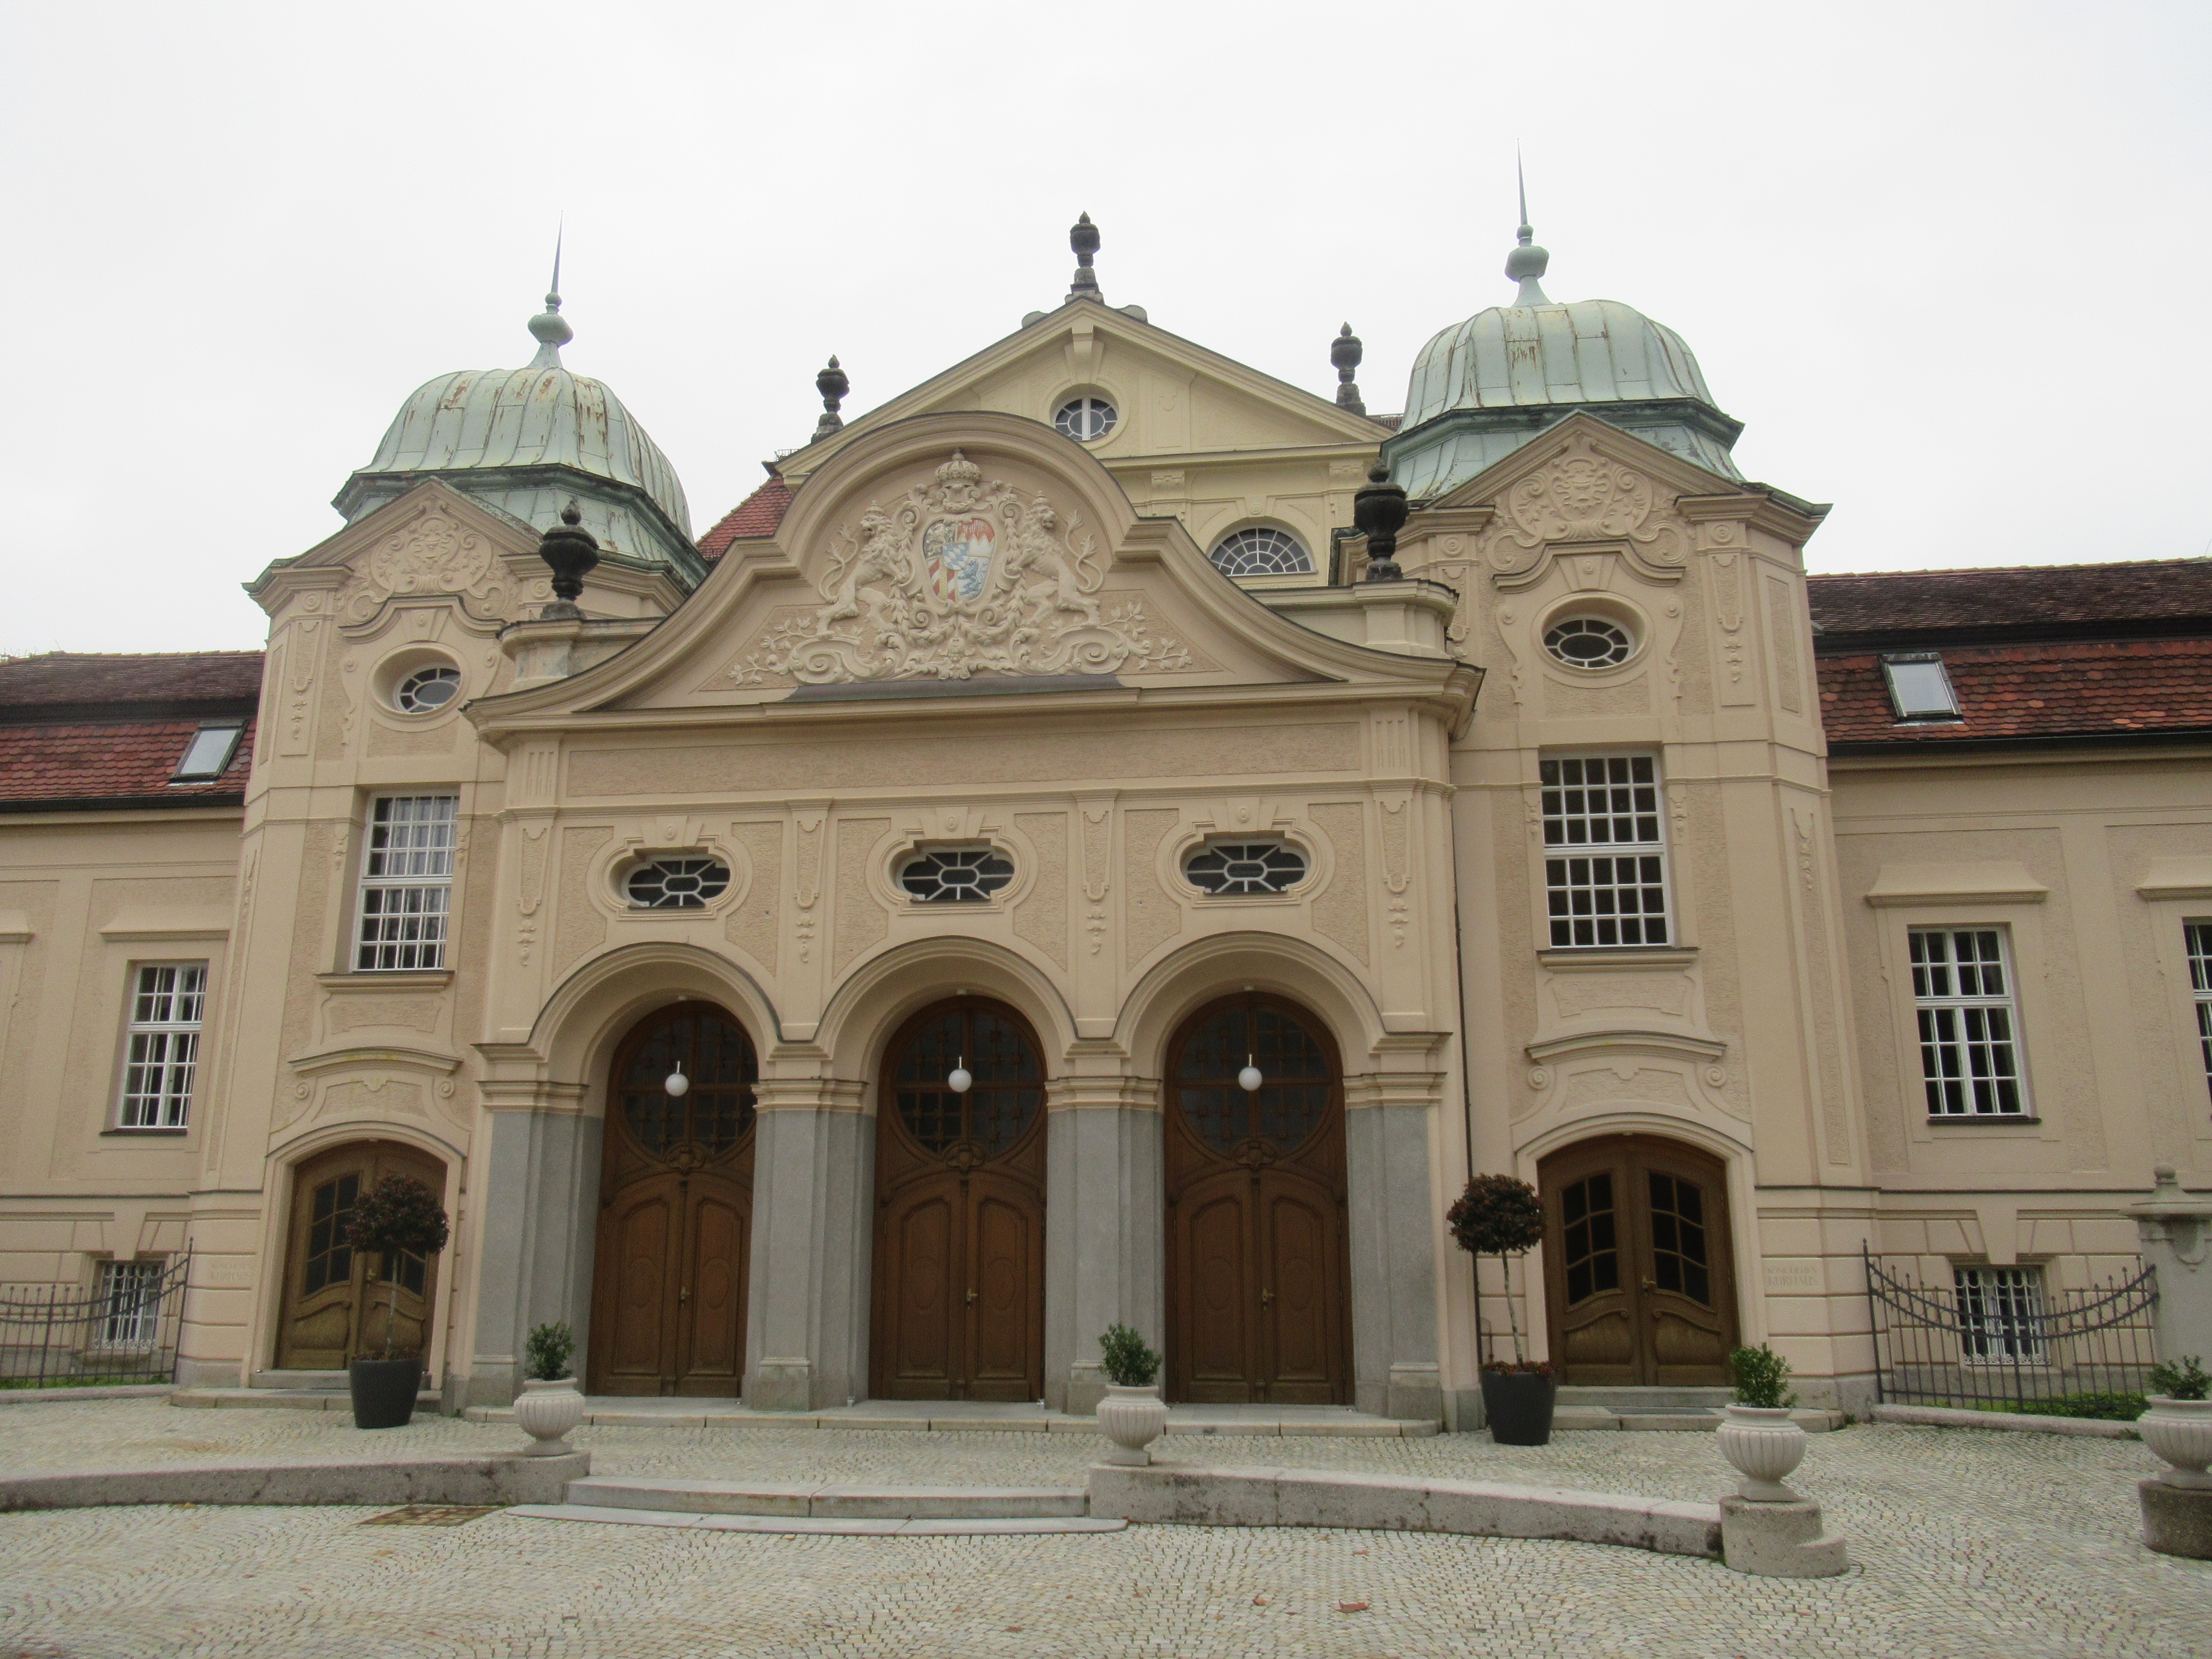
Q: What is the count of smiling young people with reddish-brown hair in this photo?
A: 0